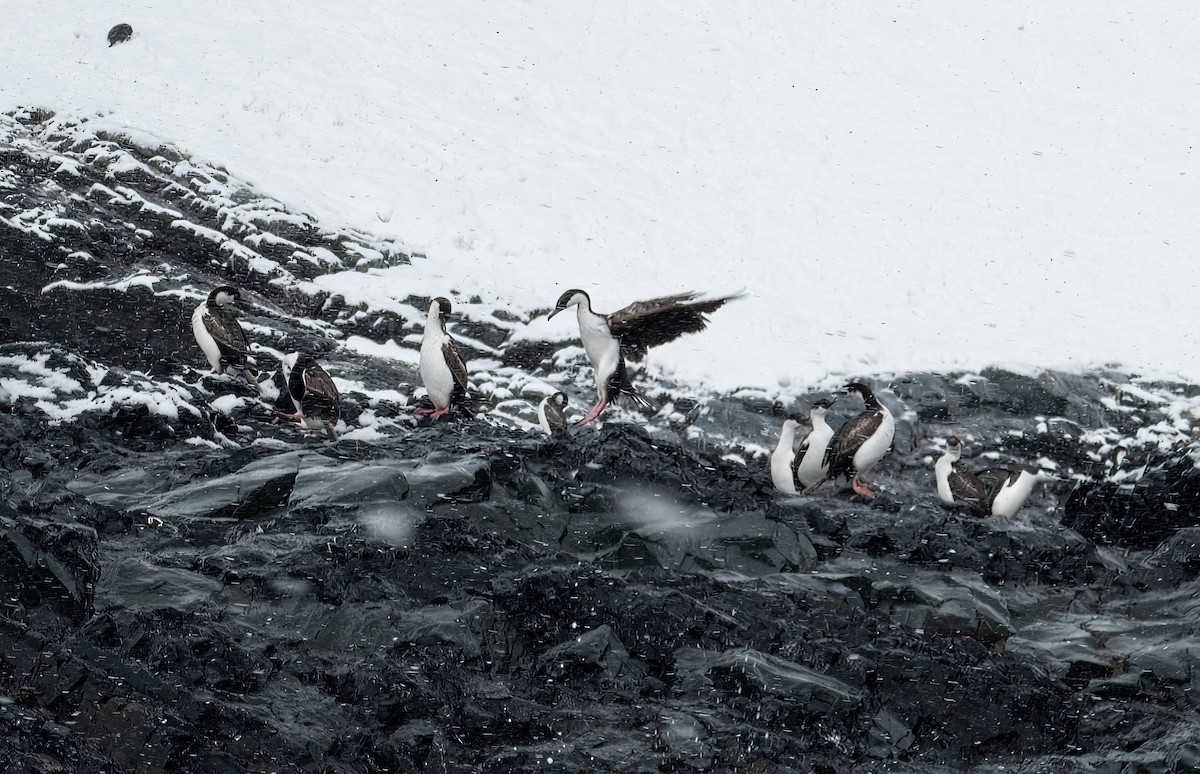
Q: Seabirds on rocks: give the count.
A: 10